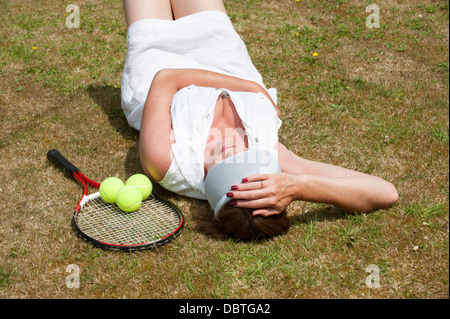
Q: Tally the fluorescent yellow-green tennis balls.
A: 3